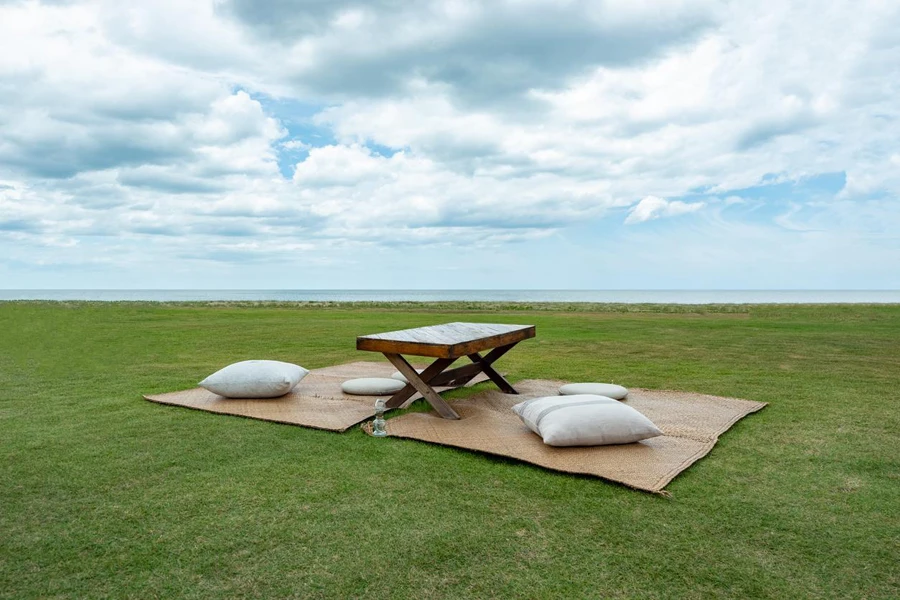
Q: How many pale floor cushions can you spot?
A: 5